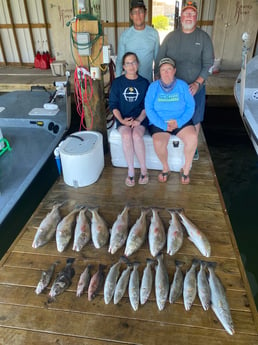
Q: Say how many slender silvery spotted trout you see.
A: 9